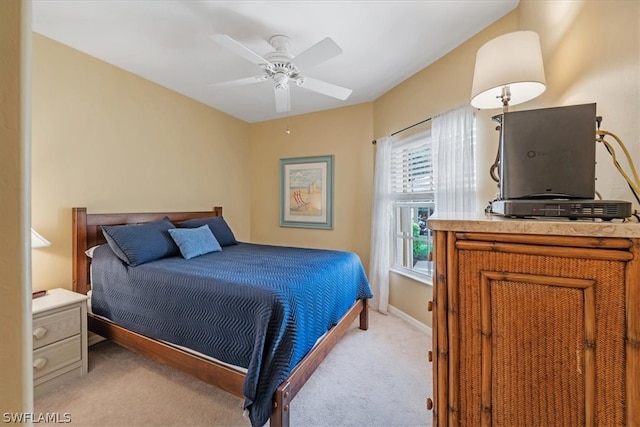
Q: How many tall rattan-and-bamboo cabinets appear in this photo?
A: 1